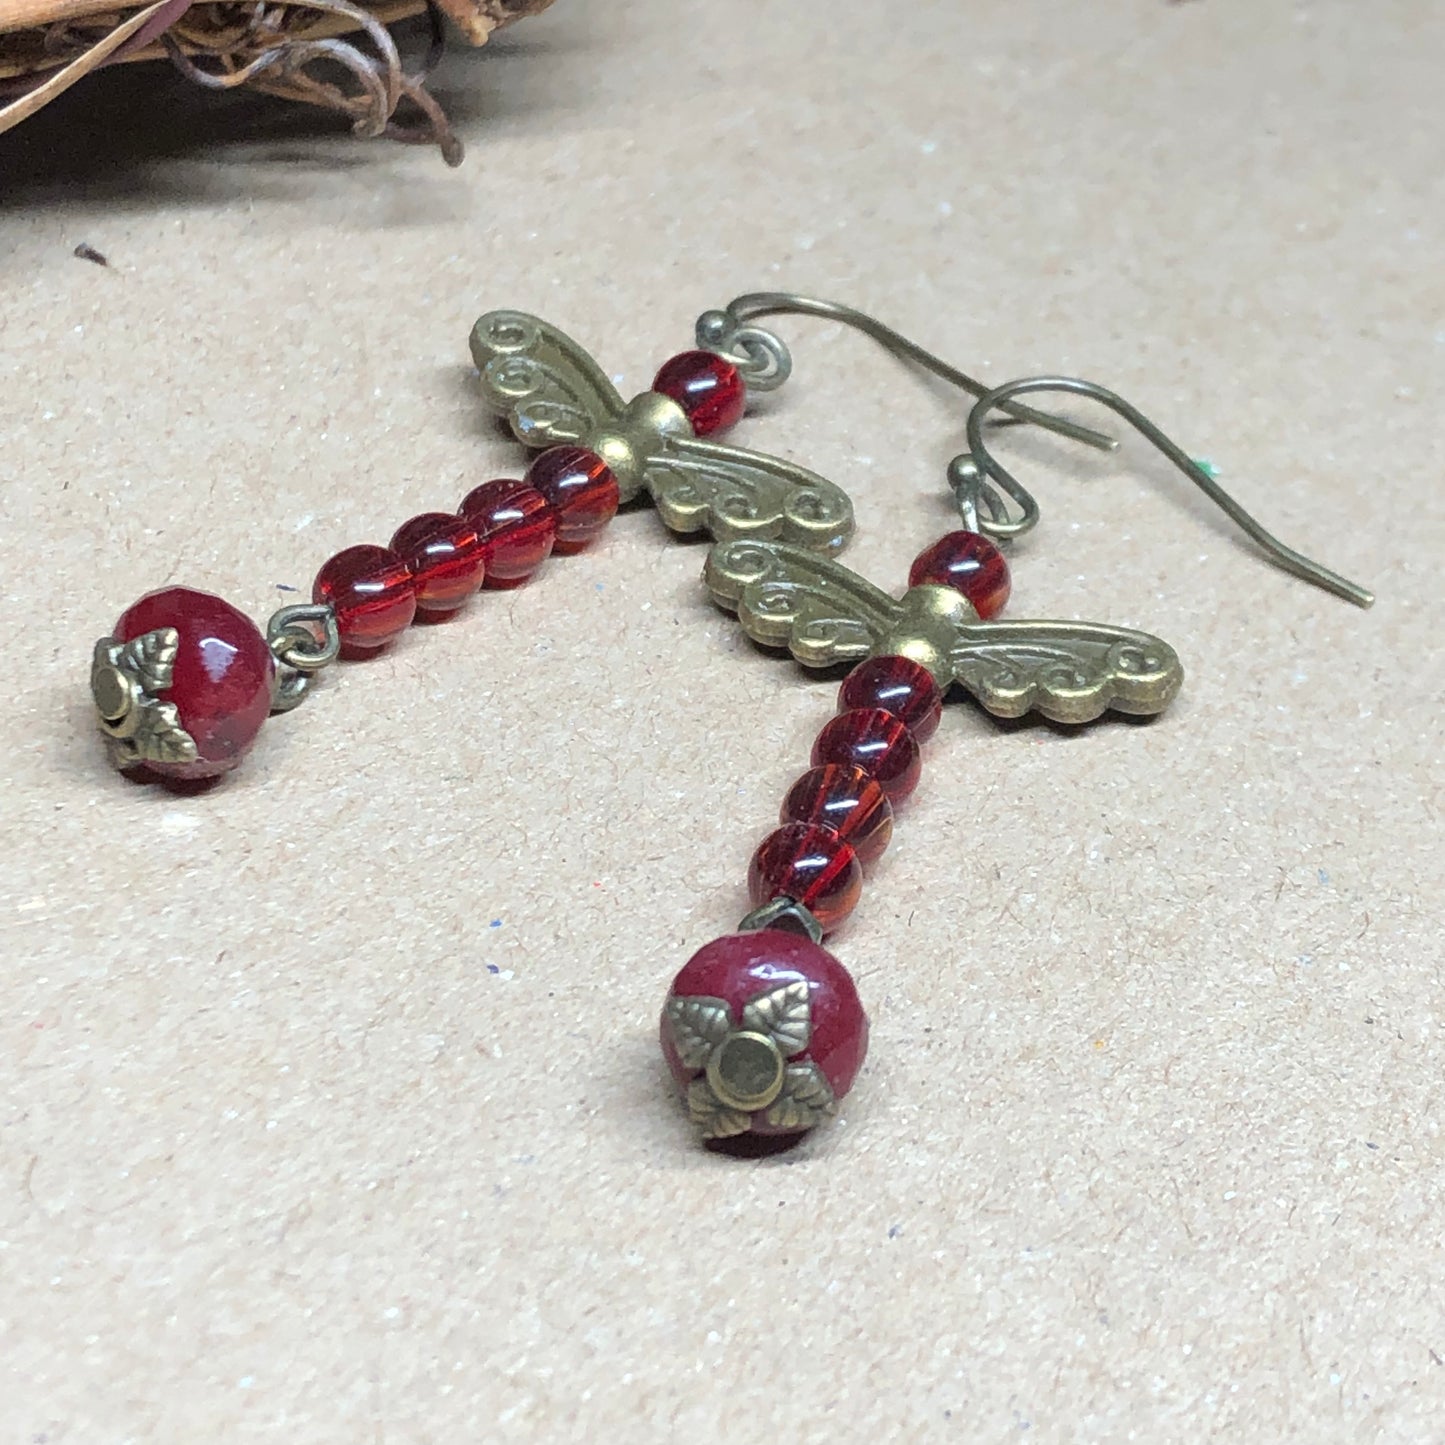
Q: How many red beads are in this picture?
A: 12